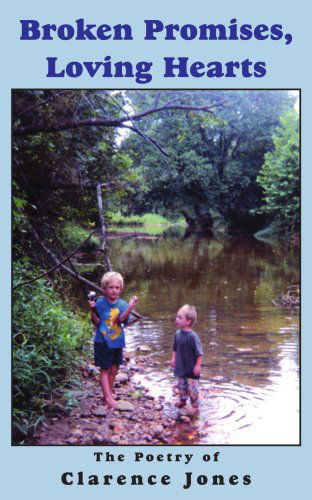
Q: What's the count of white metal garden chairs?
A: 0